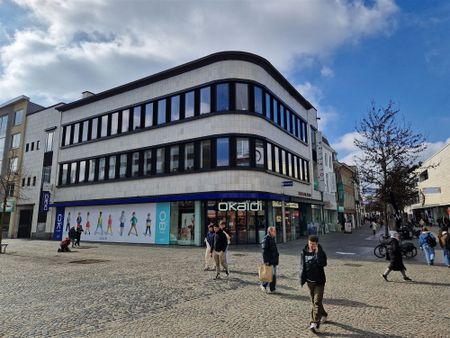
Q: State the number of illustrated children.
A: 8